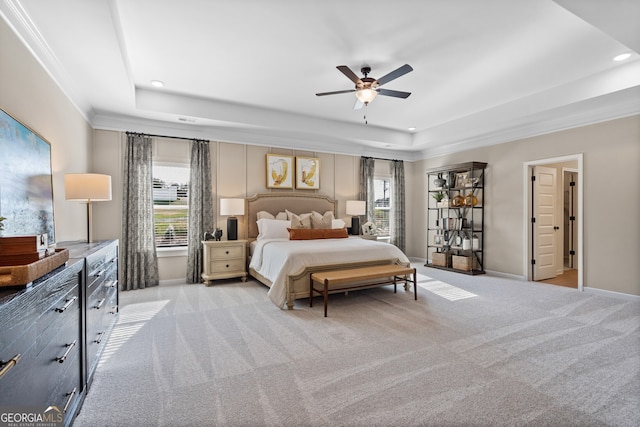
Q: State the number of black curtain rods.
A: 2